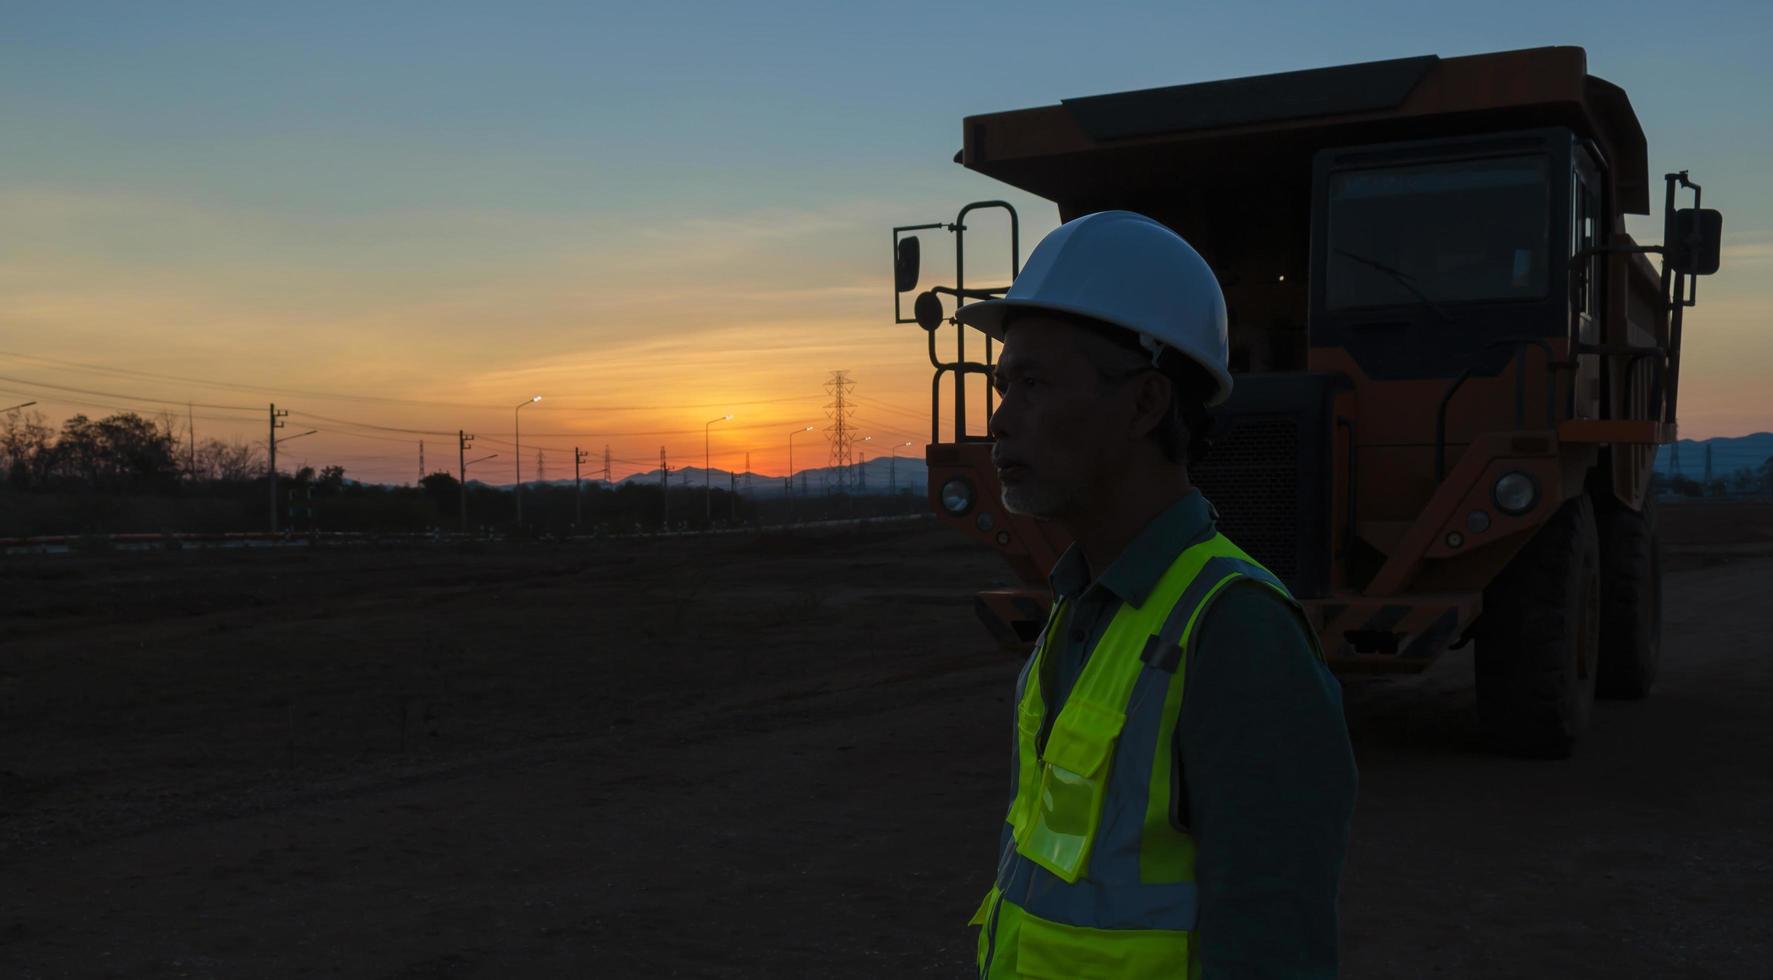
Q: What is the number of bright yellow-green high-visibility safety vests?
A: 1